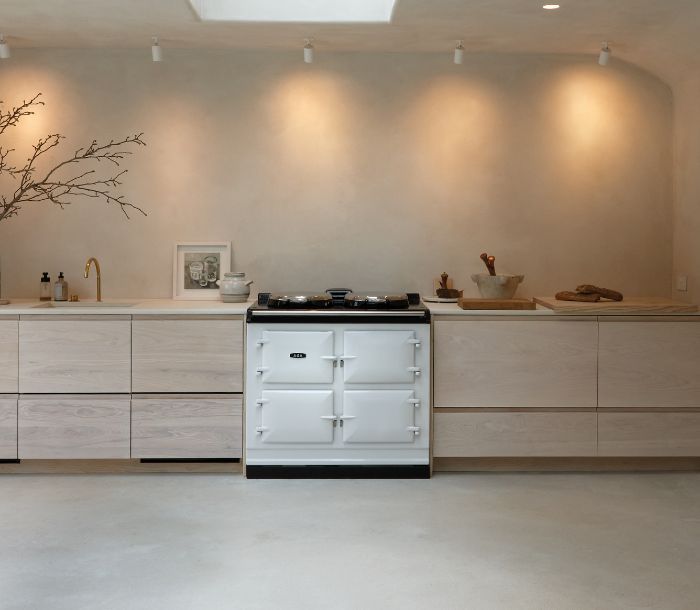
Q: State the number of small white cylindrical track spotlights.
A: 5